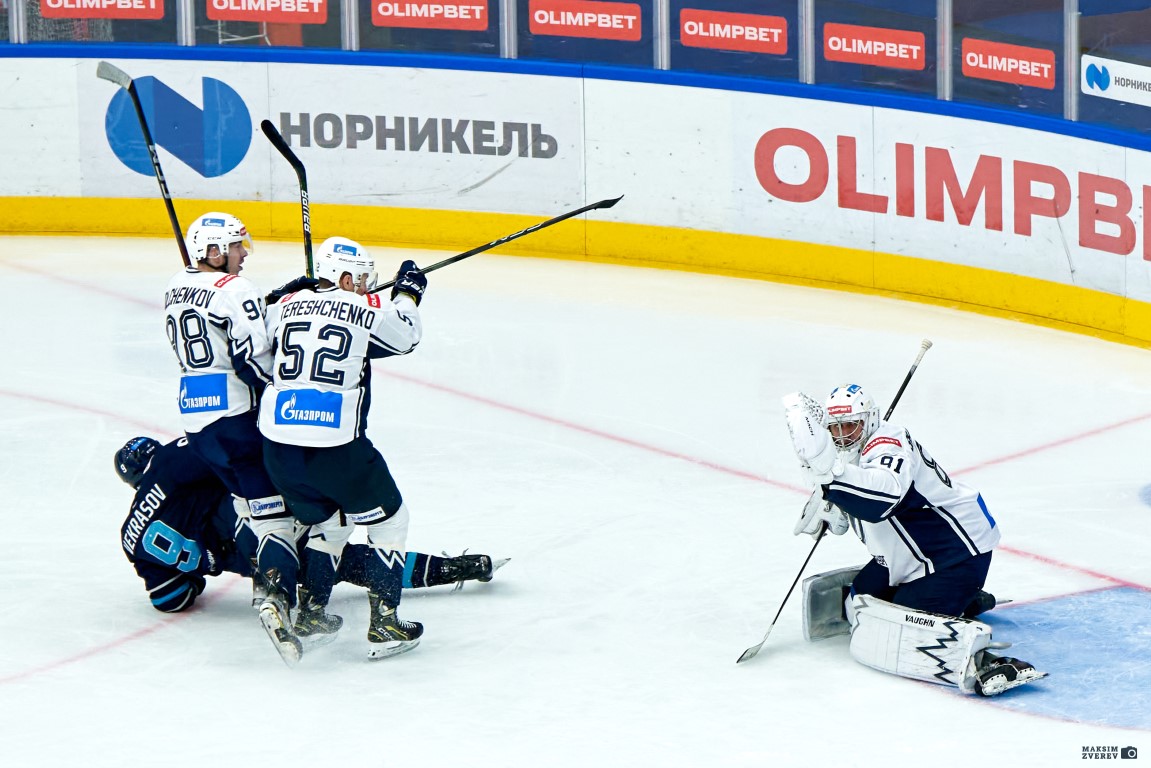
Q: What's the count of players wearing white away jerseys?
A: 3